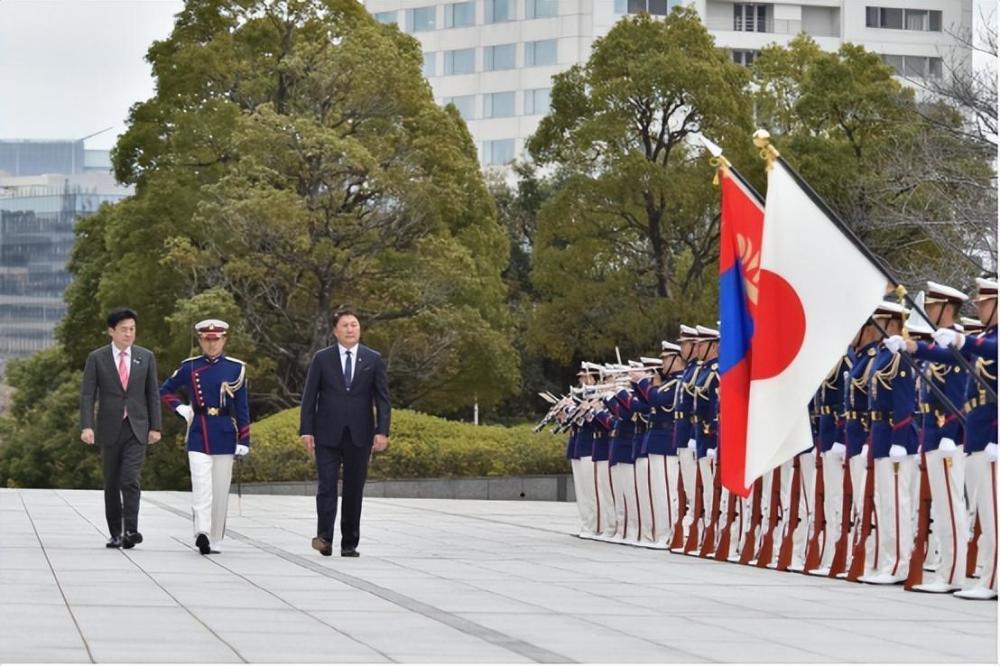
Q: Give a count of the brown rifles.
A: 12